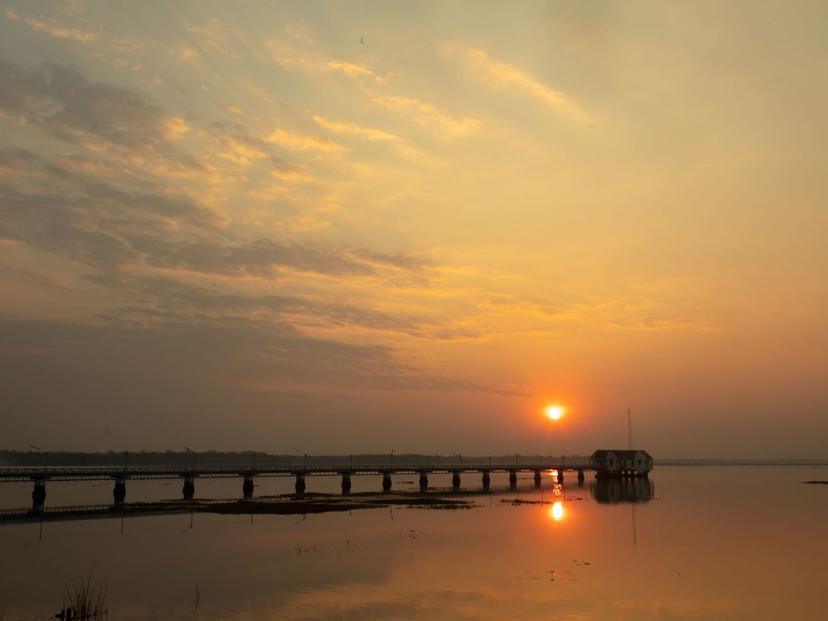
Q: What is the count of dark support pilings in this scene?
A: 14